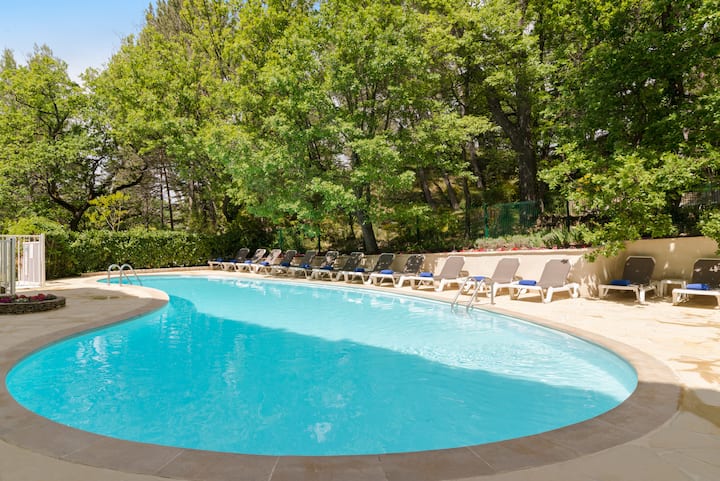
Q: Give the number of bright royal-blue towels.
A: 14